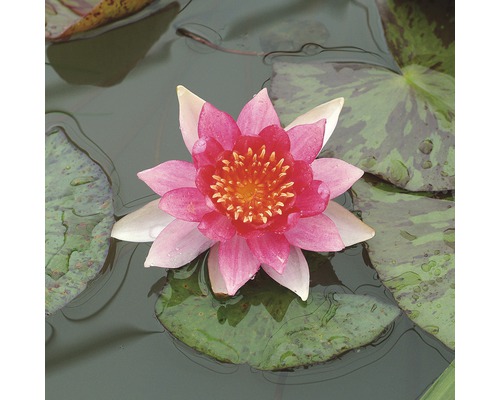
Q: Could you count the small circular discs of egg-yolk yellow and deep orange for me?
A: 1